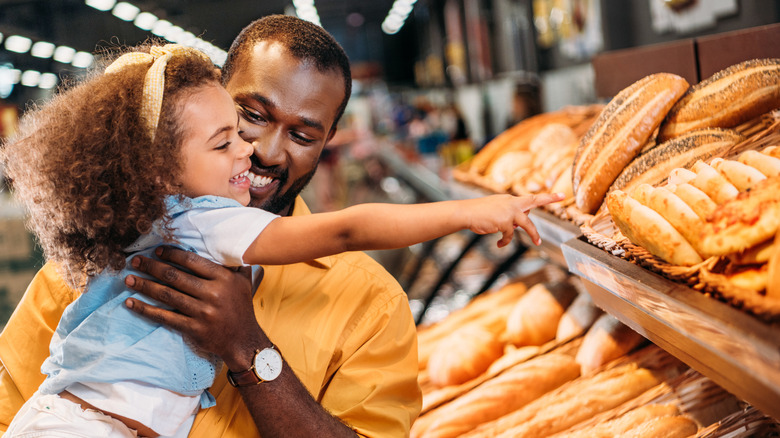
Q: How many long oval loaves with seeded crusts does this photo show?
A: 3